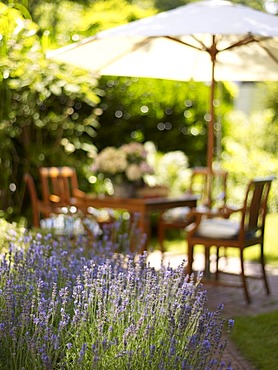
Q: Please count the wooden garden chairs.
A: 4